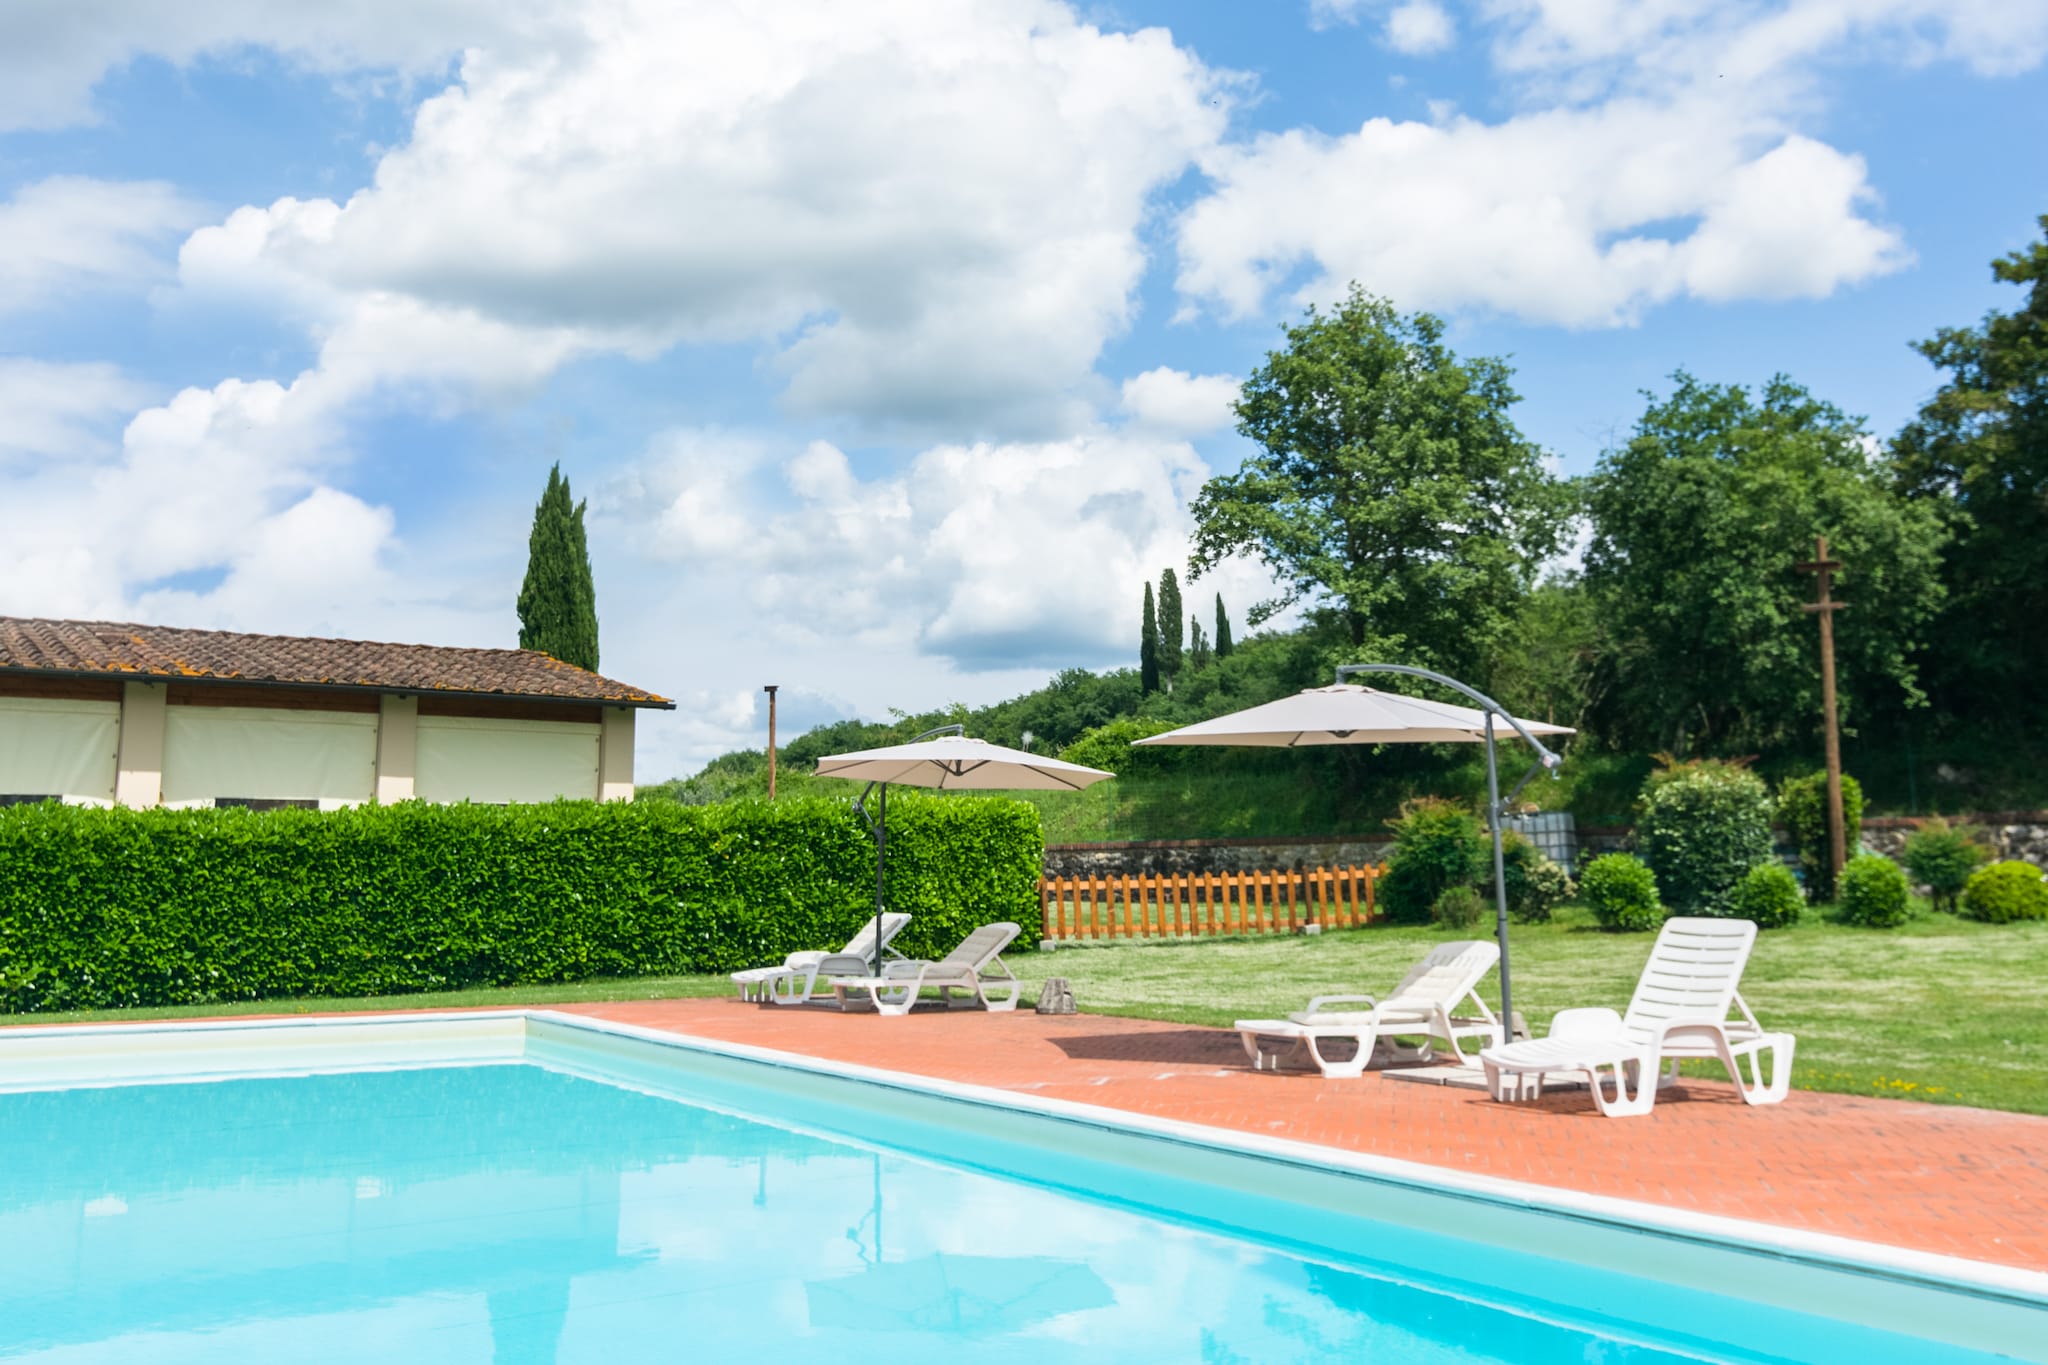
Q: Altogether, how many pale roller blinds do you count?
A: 3